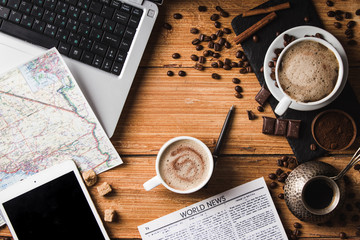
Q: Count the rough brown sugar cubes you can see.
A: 3